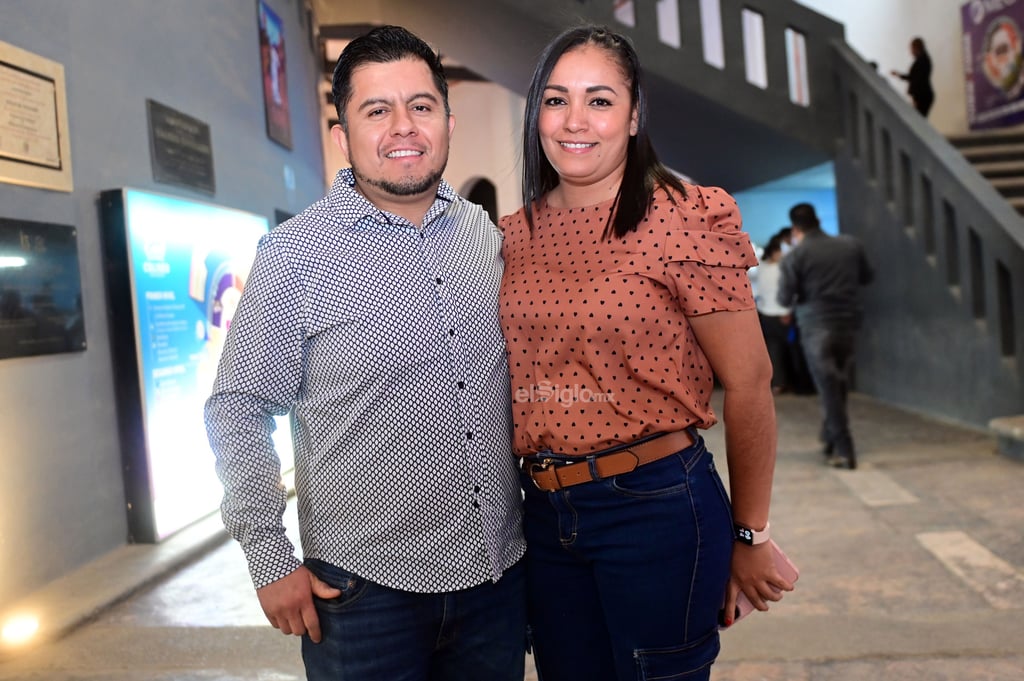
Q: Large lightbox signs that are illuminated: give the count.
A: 1